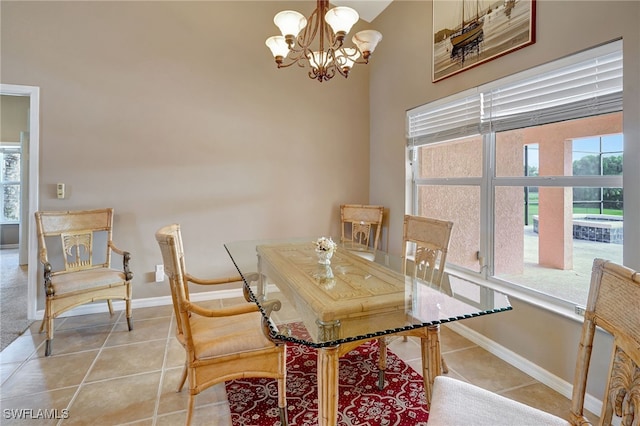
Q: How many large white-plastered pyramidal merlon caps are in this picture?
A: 0